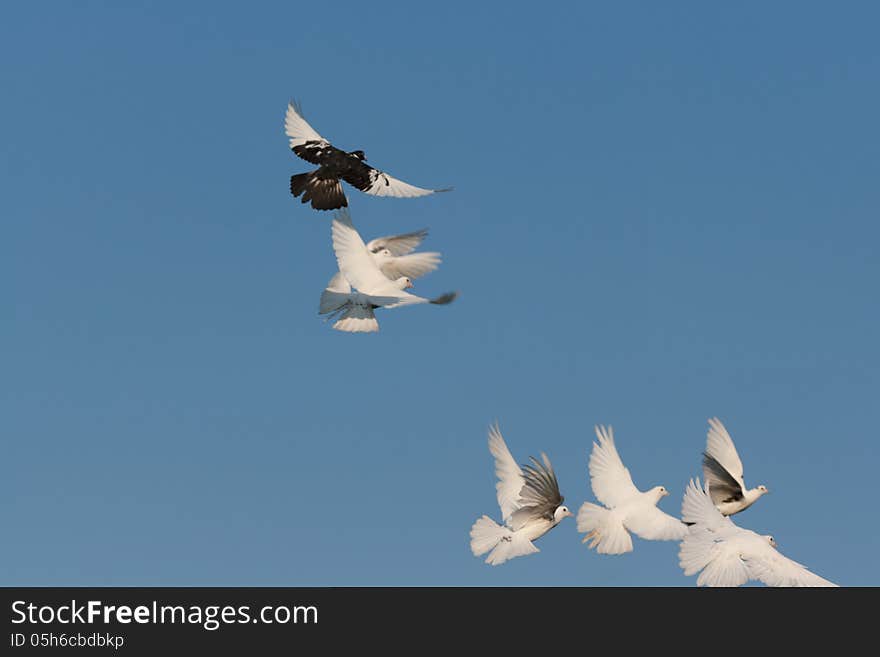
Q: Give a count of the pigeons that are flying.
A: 7